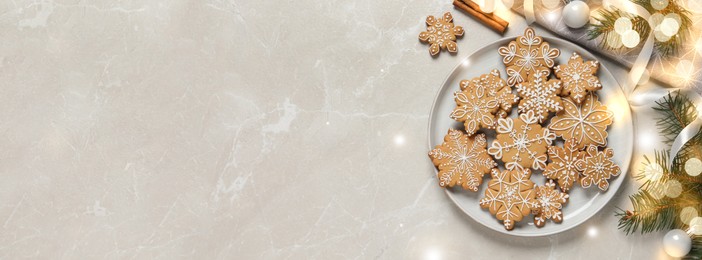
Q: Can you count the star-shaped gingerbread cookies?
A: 13